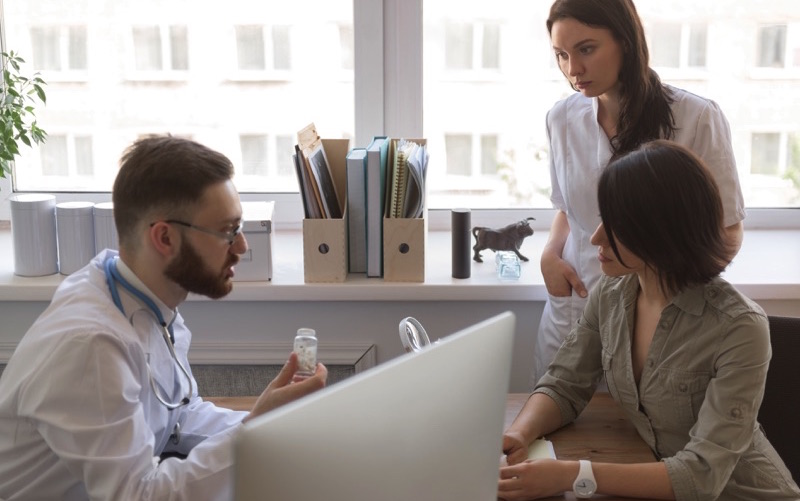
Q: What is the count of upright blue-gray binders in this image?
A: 2